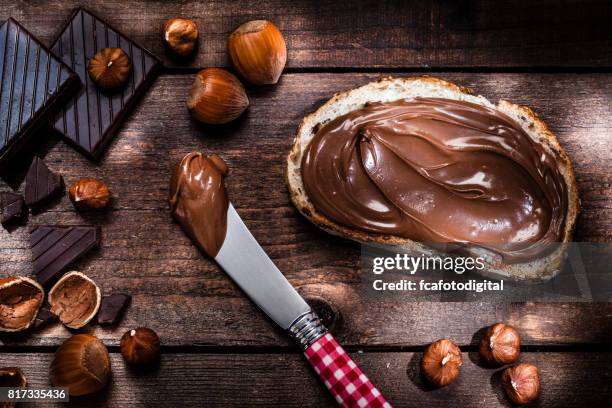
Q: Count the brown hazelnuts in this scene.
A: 10